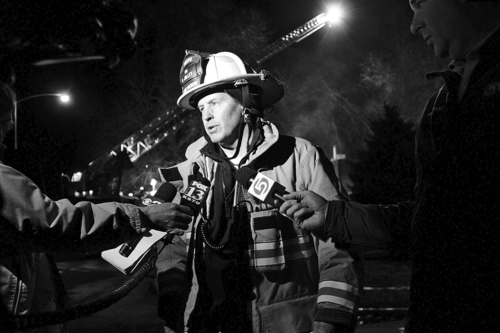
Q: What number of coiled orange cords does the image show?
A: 0